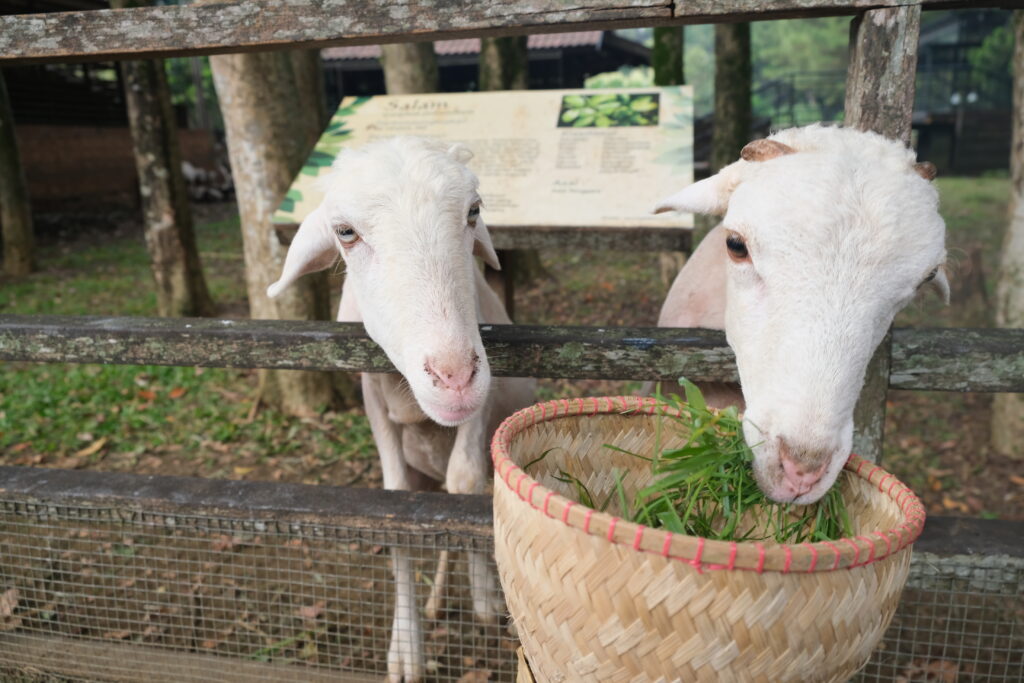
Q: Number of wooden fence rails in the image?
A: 3